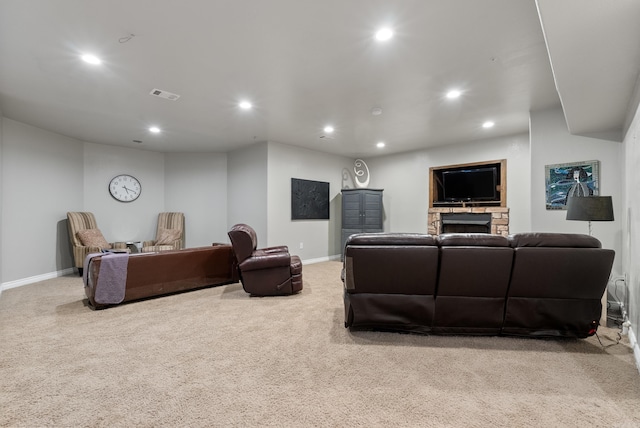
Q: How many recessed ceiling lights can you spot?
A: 8